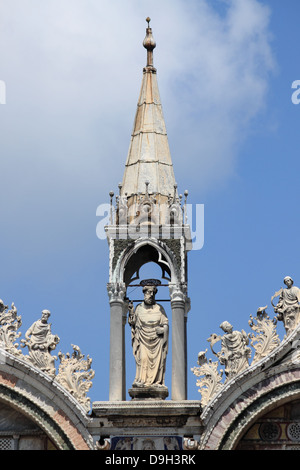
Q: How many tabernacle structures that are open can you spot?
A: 1